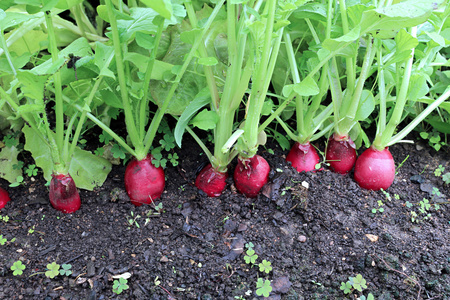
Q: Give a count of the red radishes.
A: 8